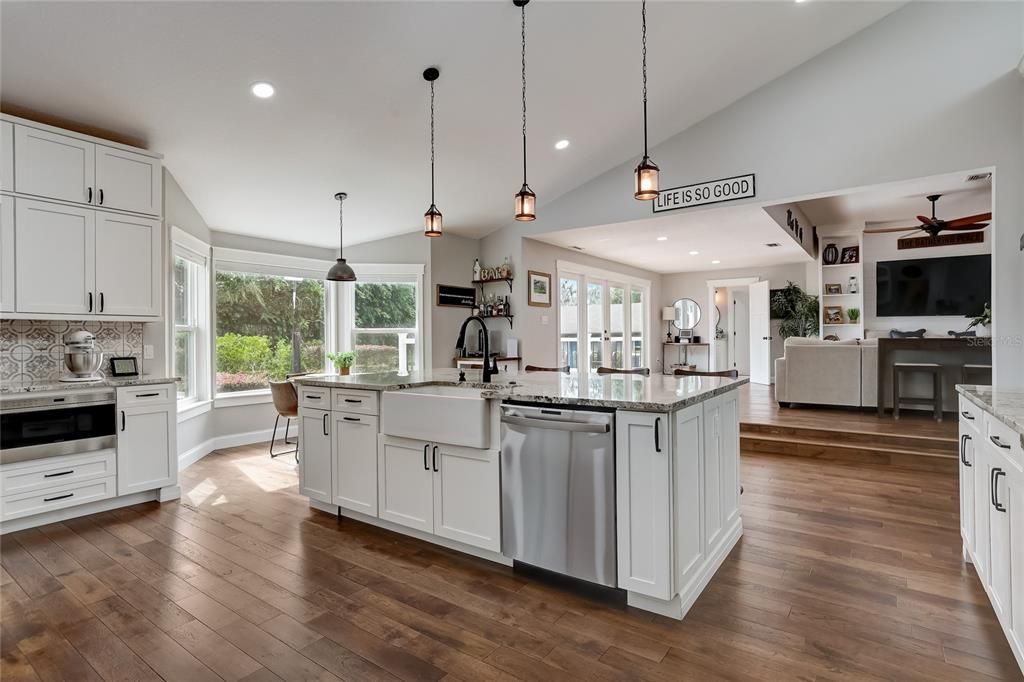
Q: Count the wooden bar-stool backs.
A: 3